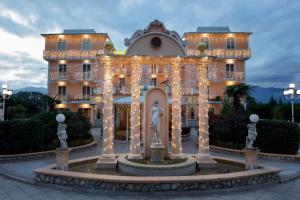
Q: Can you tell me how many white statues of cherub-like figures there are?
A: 2